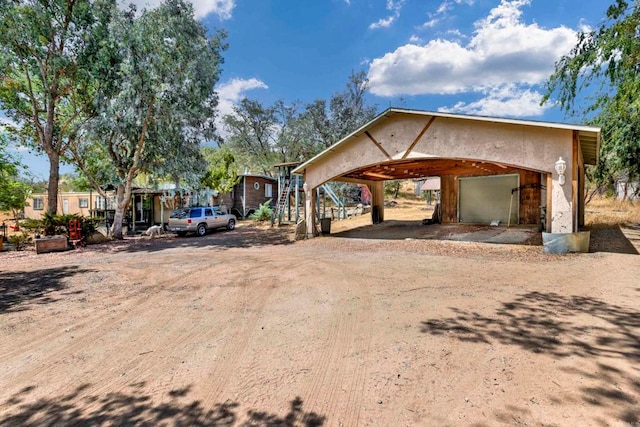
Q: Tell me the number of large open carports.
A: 1